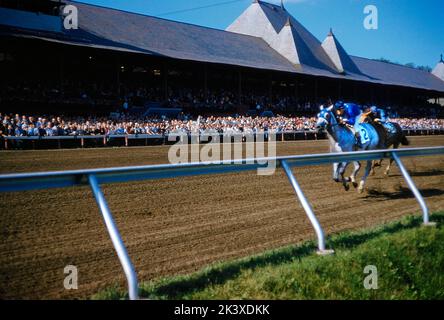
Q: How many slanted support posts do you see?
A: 3